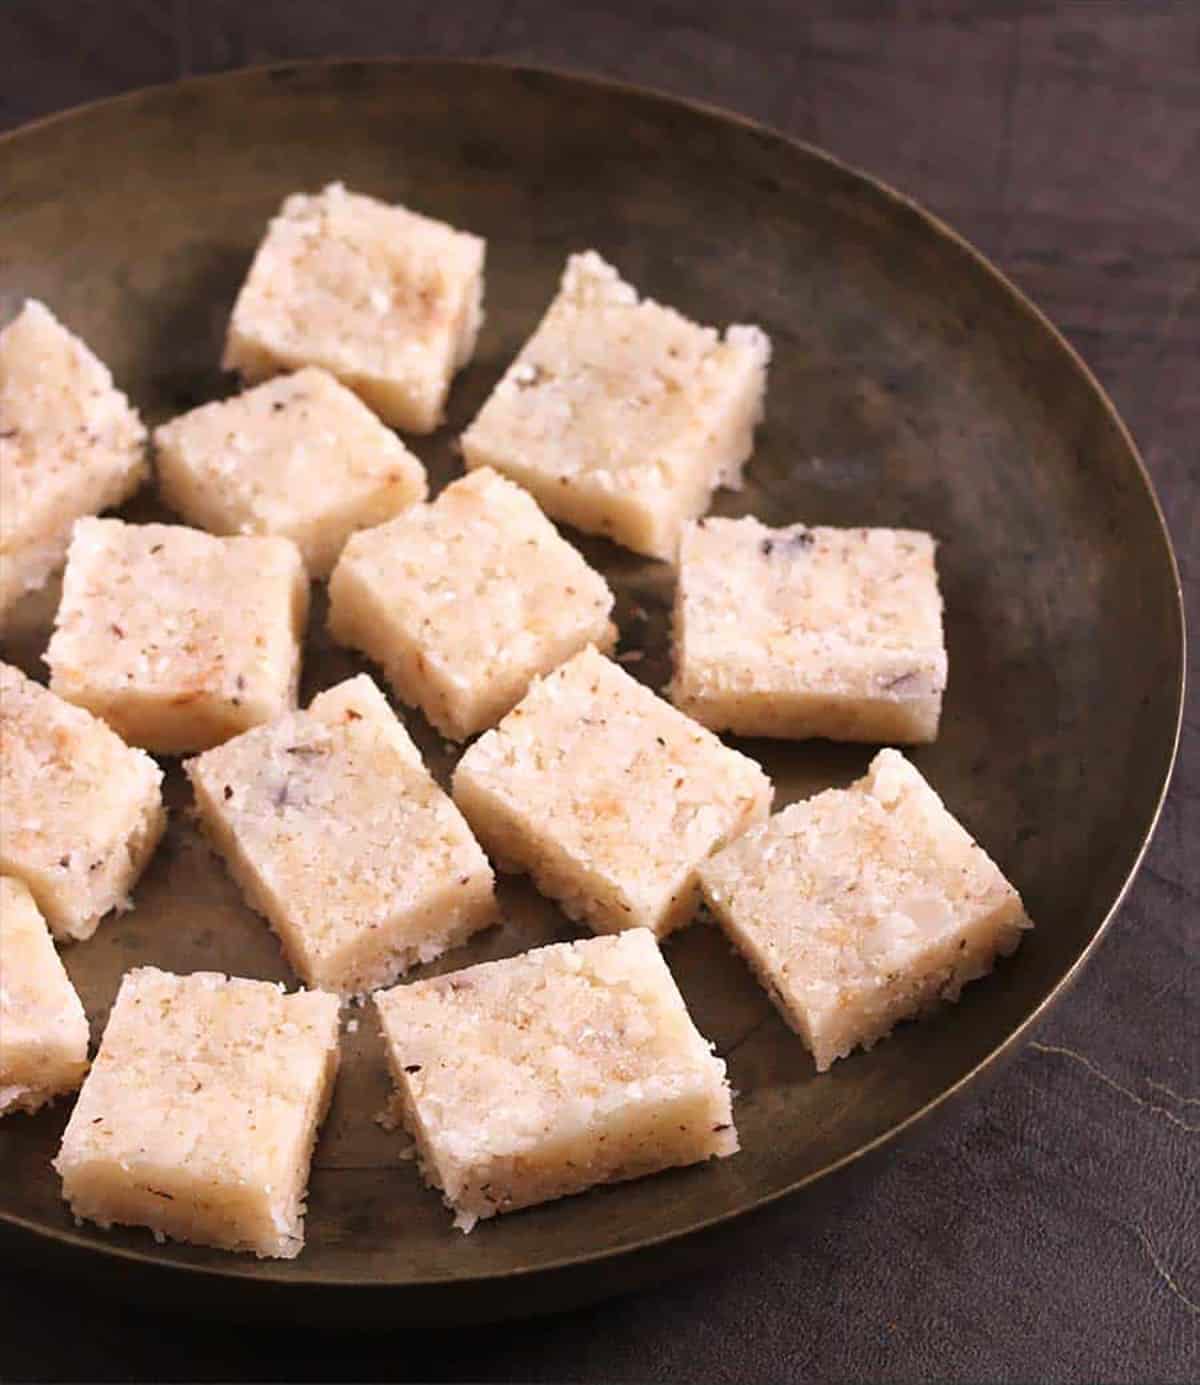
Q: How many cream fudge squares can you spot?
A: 14